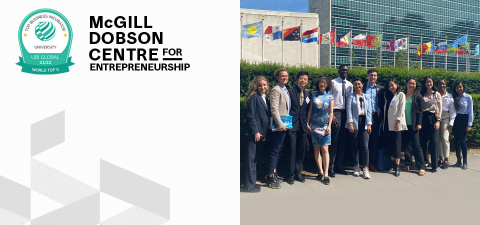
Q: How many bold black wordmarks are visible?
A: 1